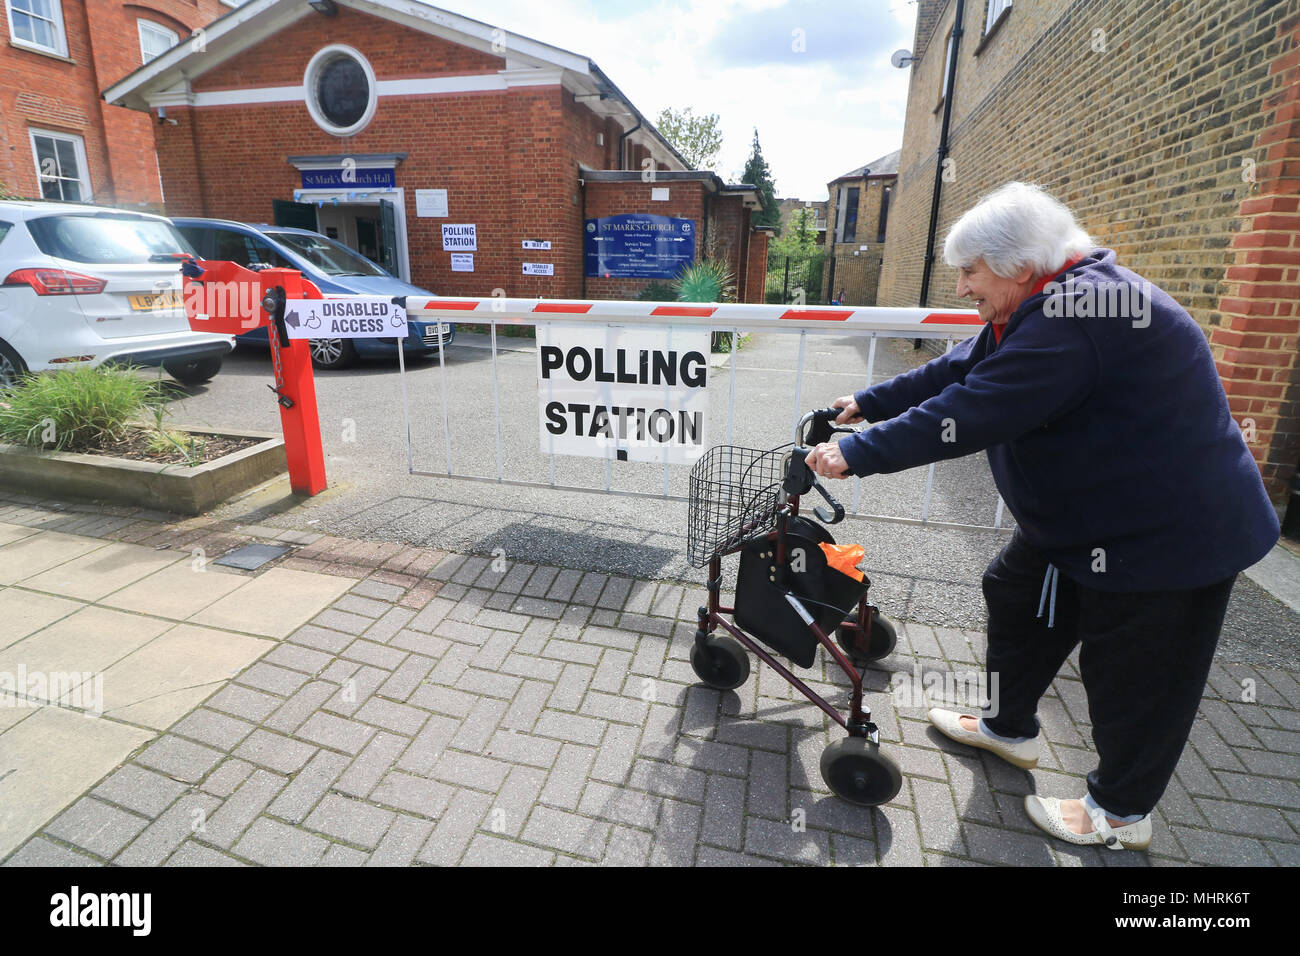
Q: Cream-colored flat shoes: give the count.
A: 2